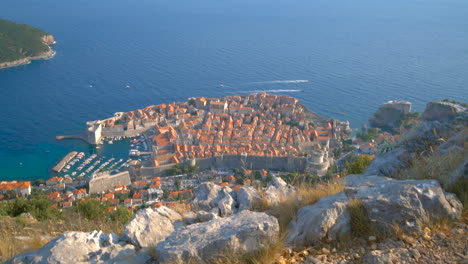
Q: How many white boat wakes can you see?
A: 2